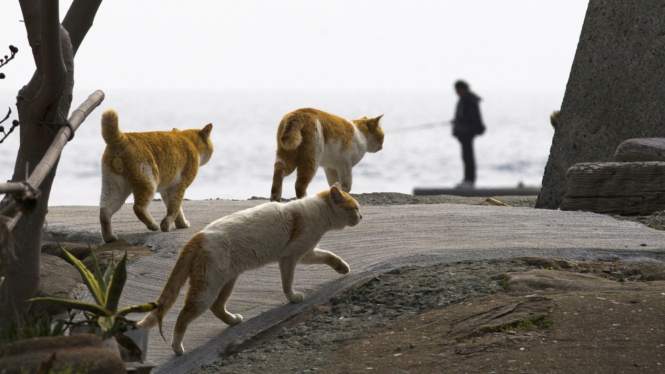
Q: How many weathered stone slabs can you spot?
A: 2